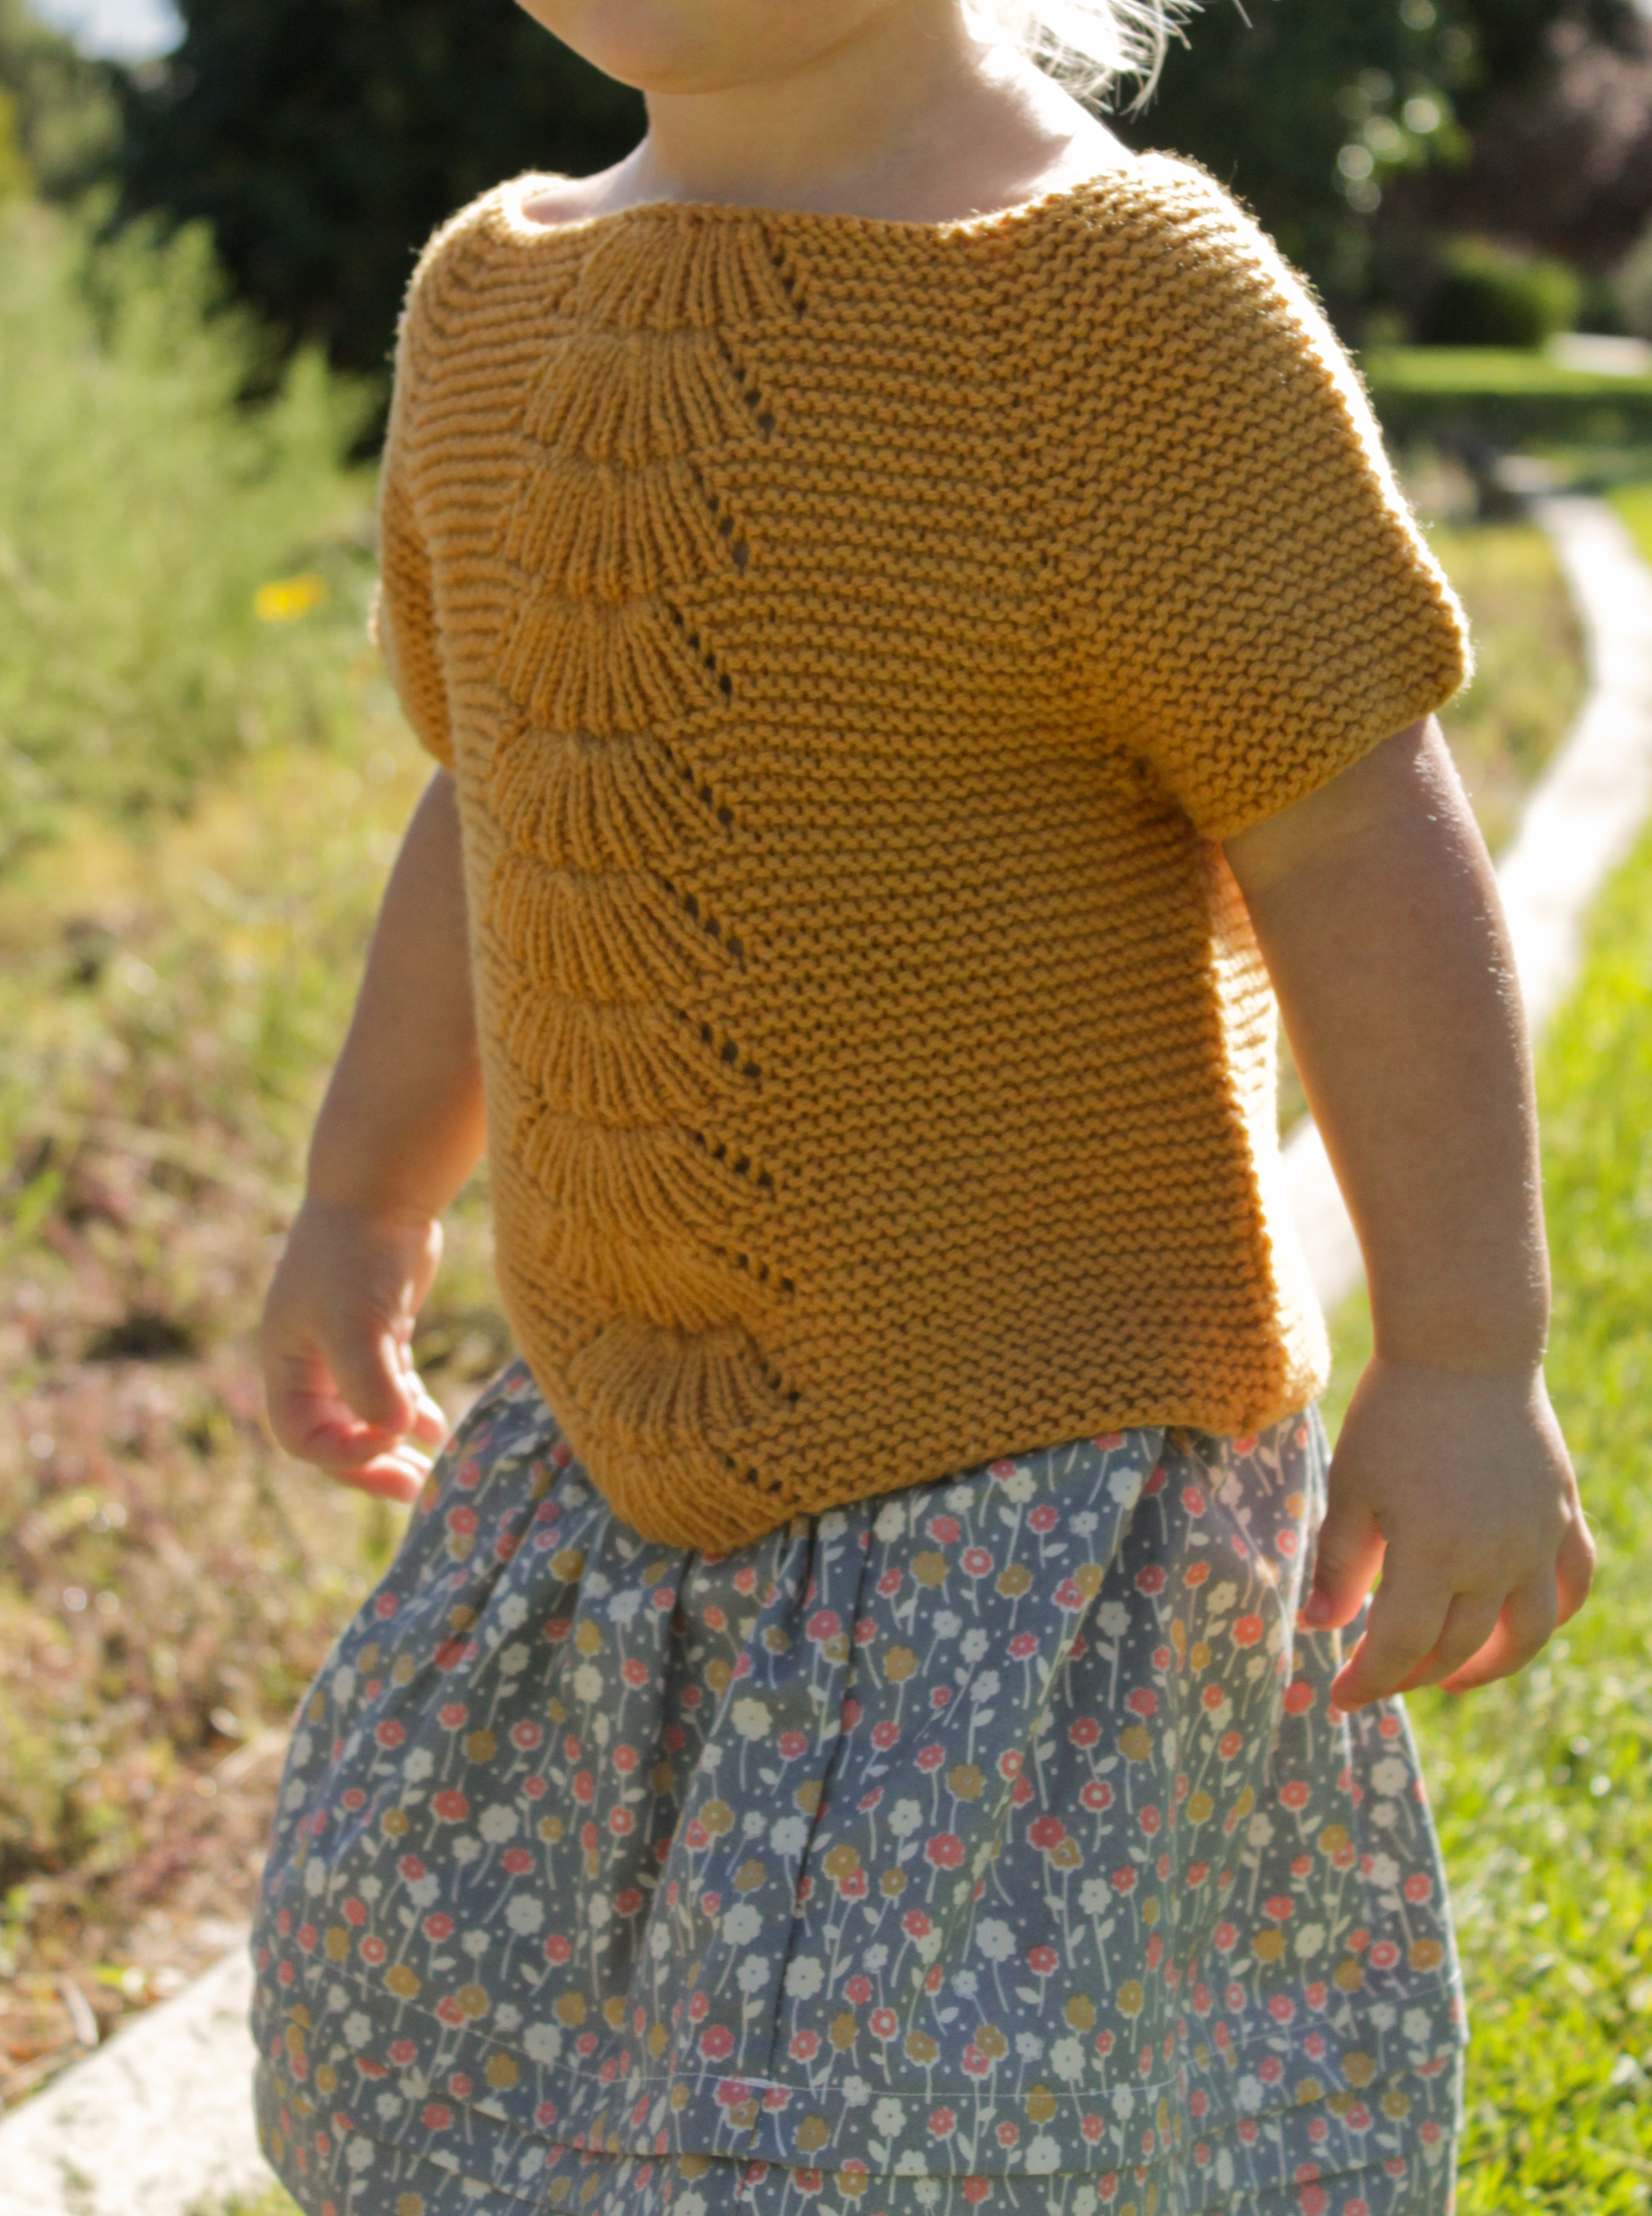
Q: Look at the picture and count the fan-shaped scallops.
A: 11